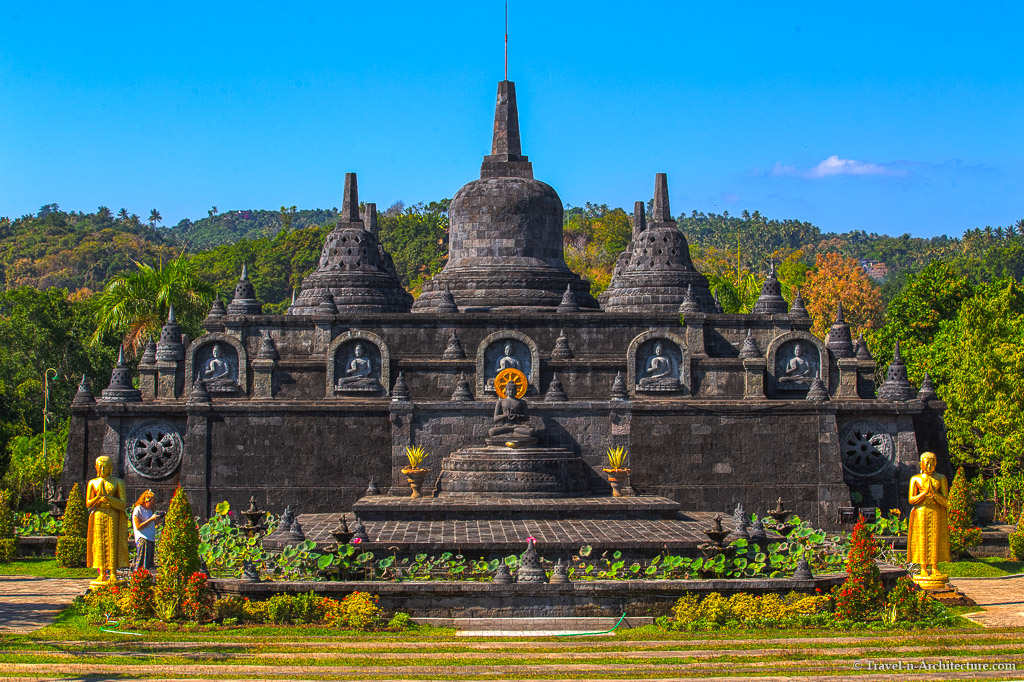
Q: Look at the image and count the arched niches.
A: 5